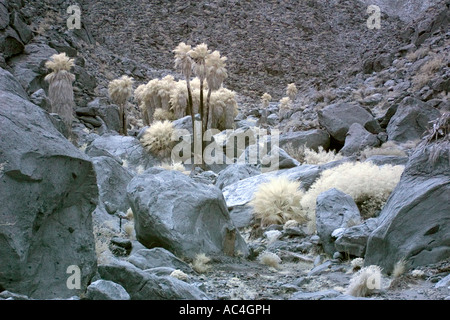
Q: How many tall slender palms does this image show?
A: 3